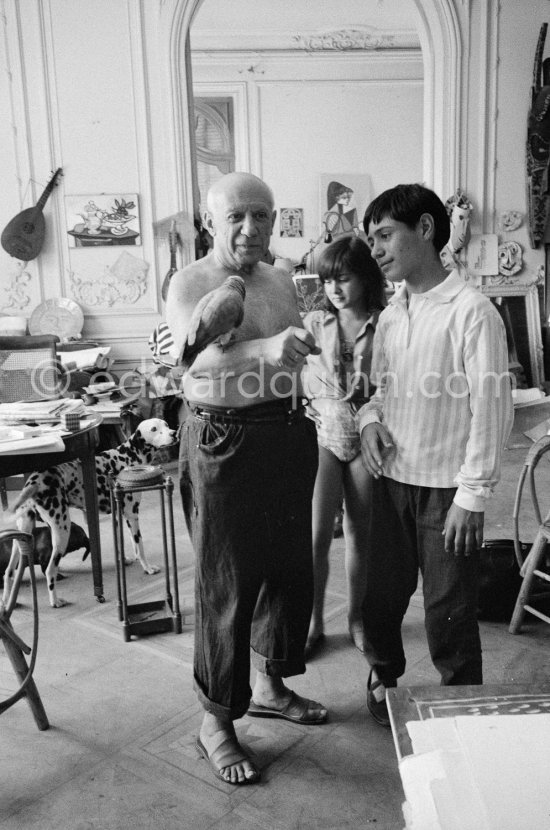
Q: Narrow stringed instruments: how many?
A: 2